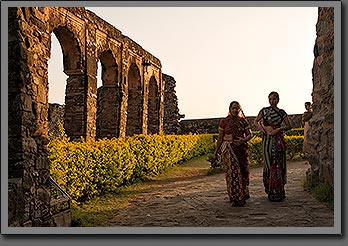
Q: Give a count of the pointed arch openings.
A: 4